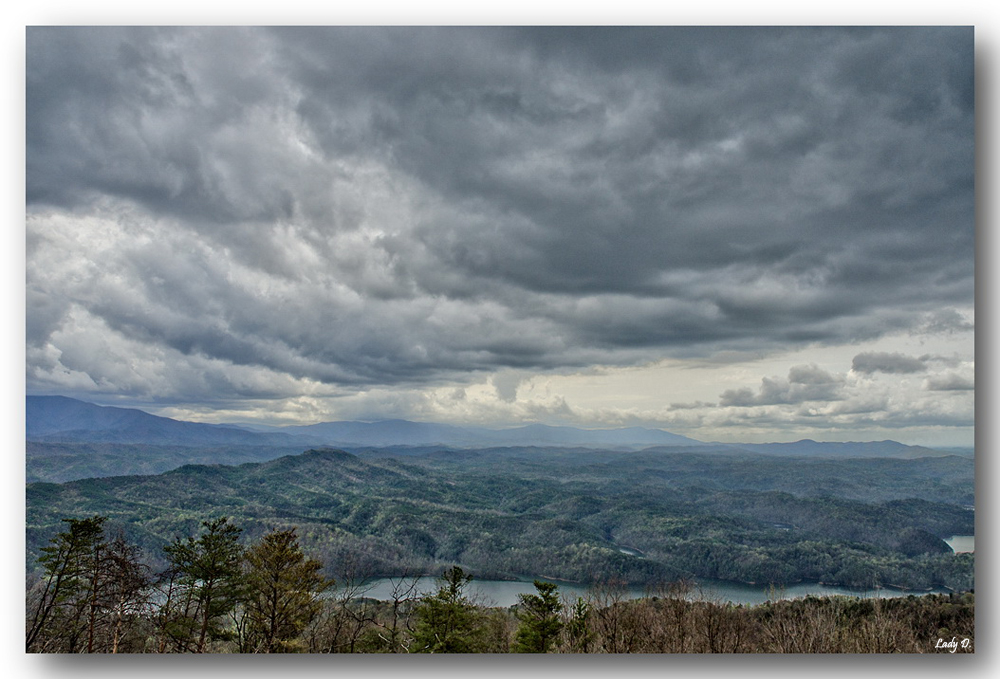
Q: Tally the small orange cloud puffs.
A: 0